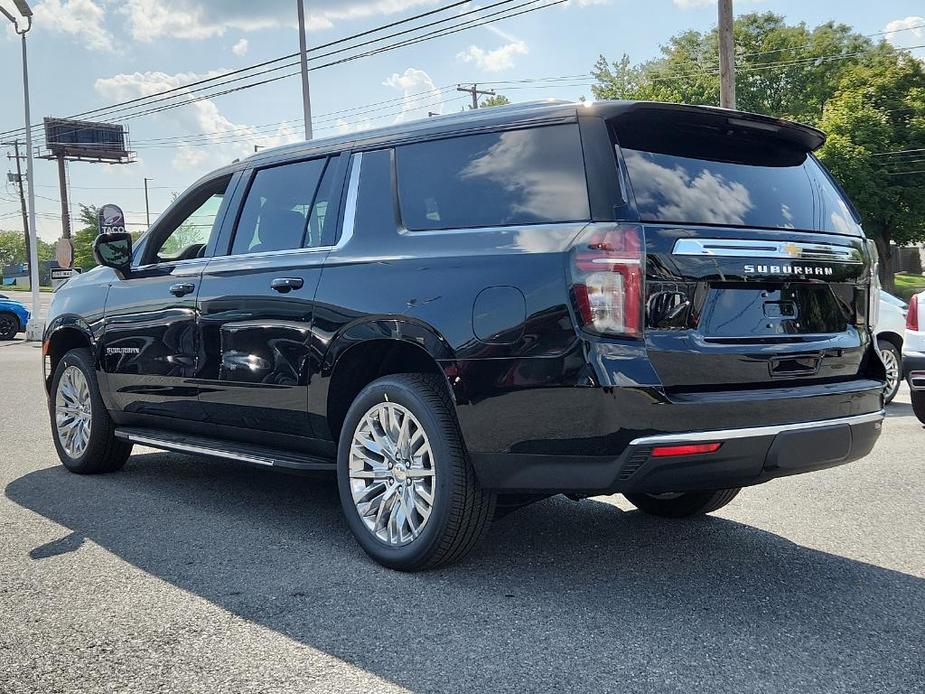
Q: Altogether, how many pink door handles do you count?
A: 0